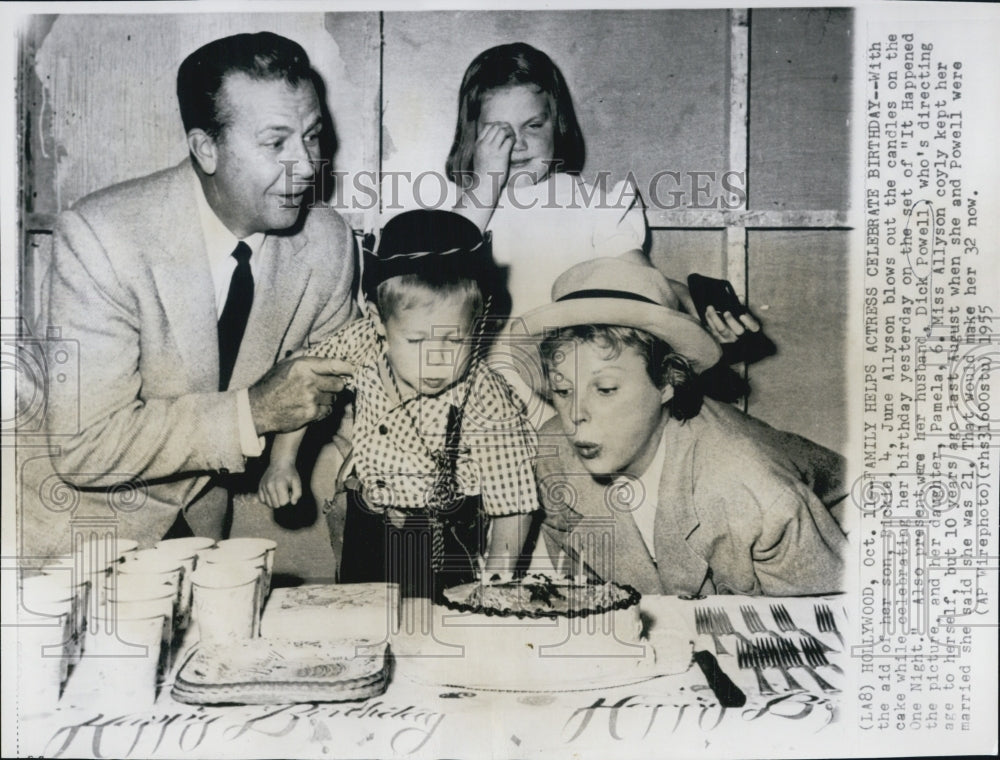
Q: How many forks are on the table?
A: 9